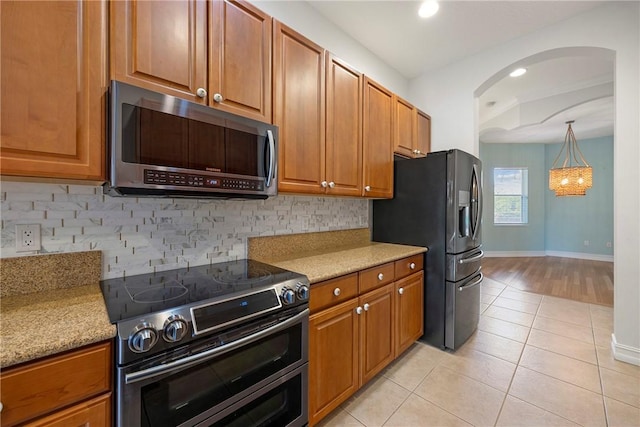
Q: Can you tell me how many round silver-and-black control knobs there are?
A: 4